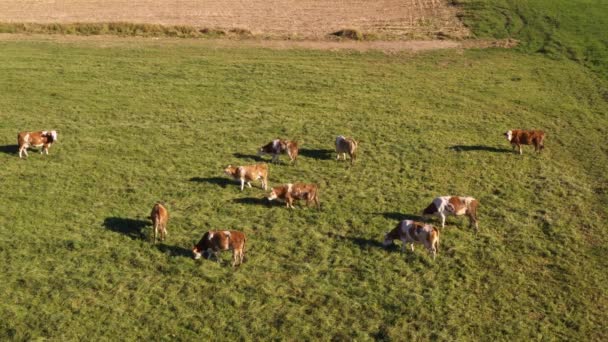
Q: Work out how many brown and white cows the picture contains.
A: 10